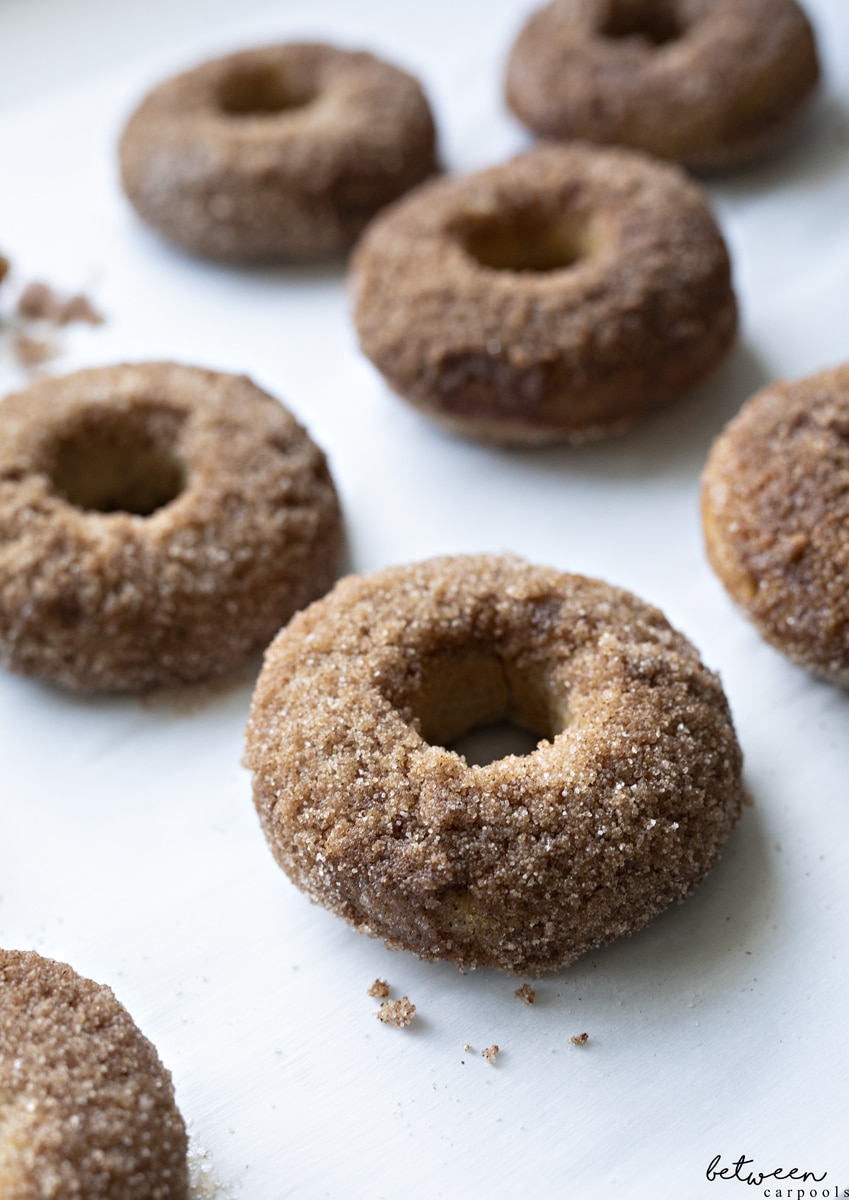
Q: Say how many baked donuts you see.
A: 7